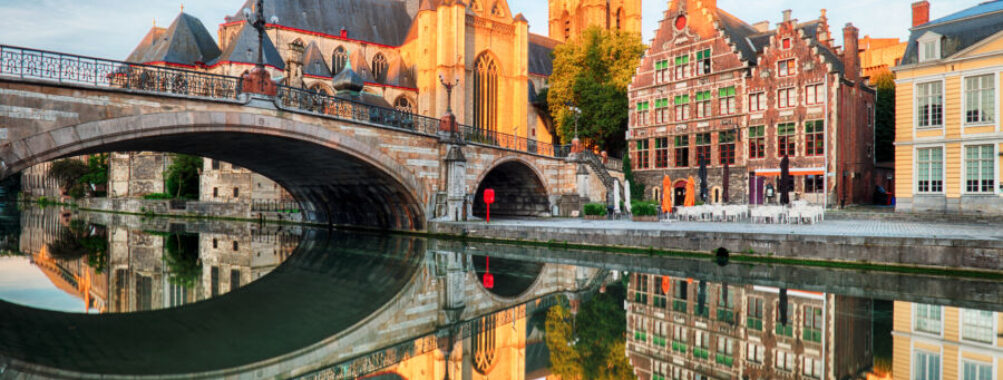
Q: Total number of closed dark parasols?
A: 3